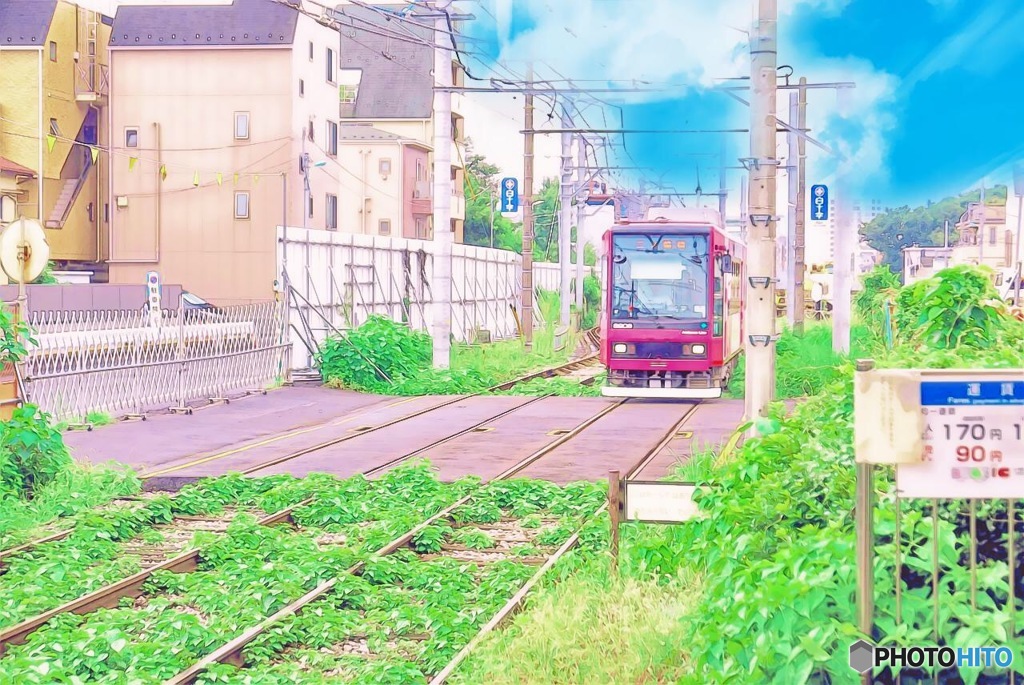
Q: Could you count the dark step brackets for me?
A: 4